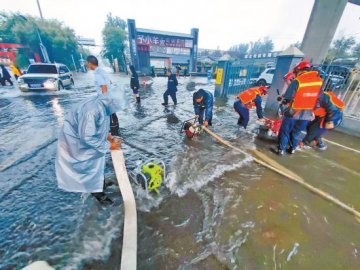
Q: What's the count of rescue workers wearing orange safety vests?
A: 3